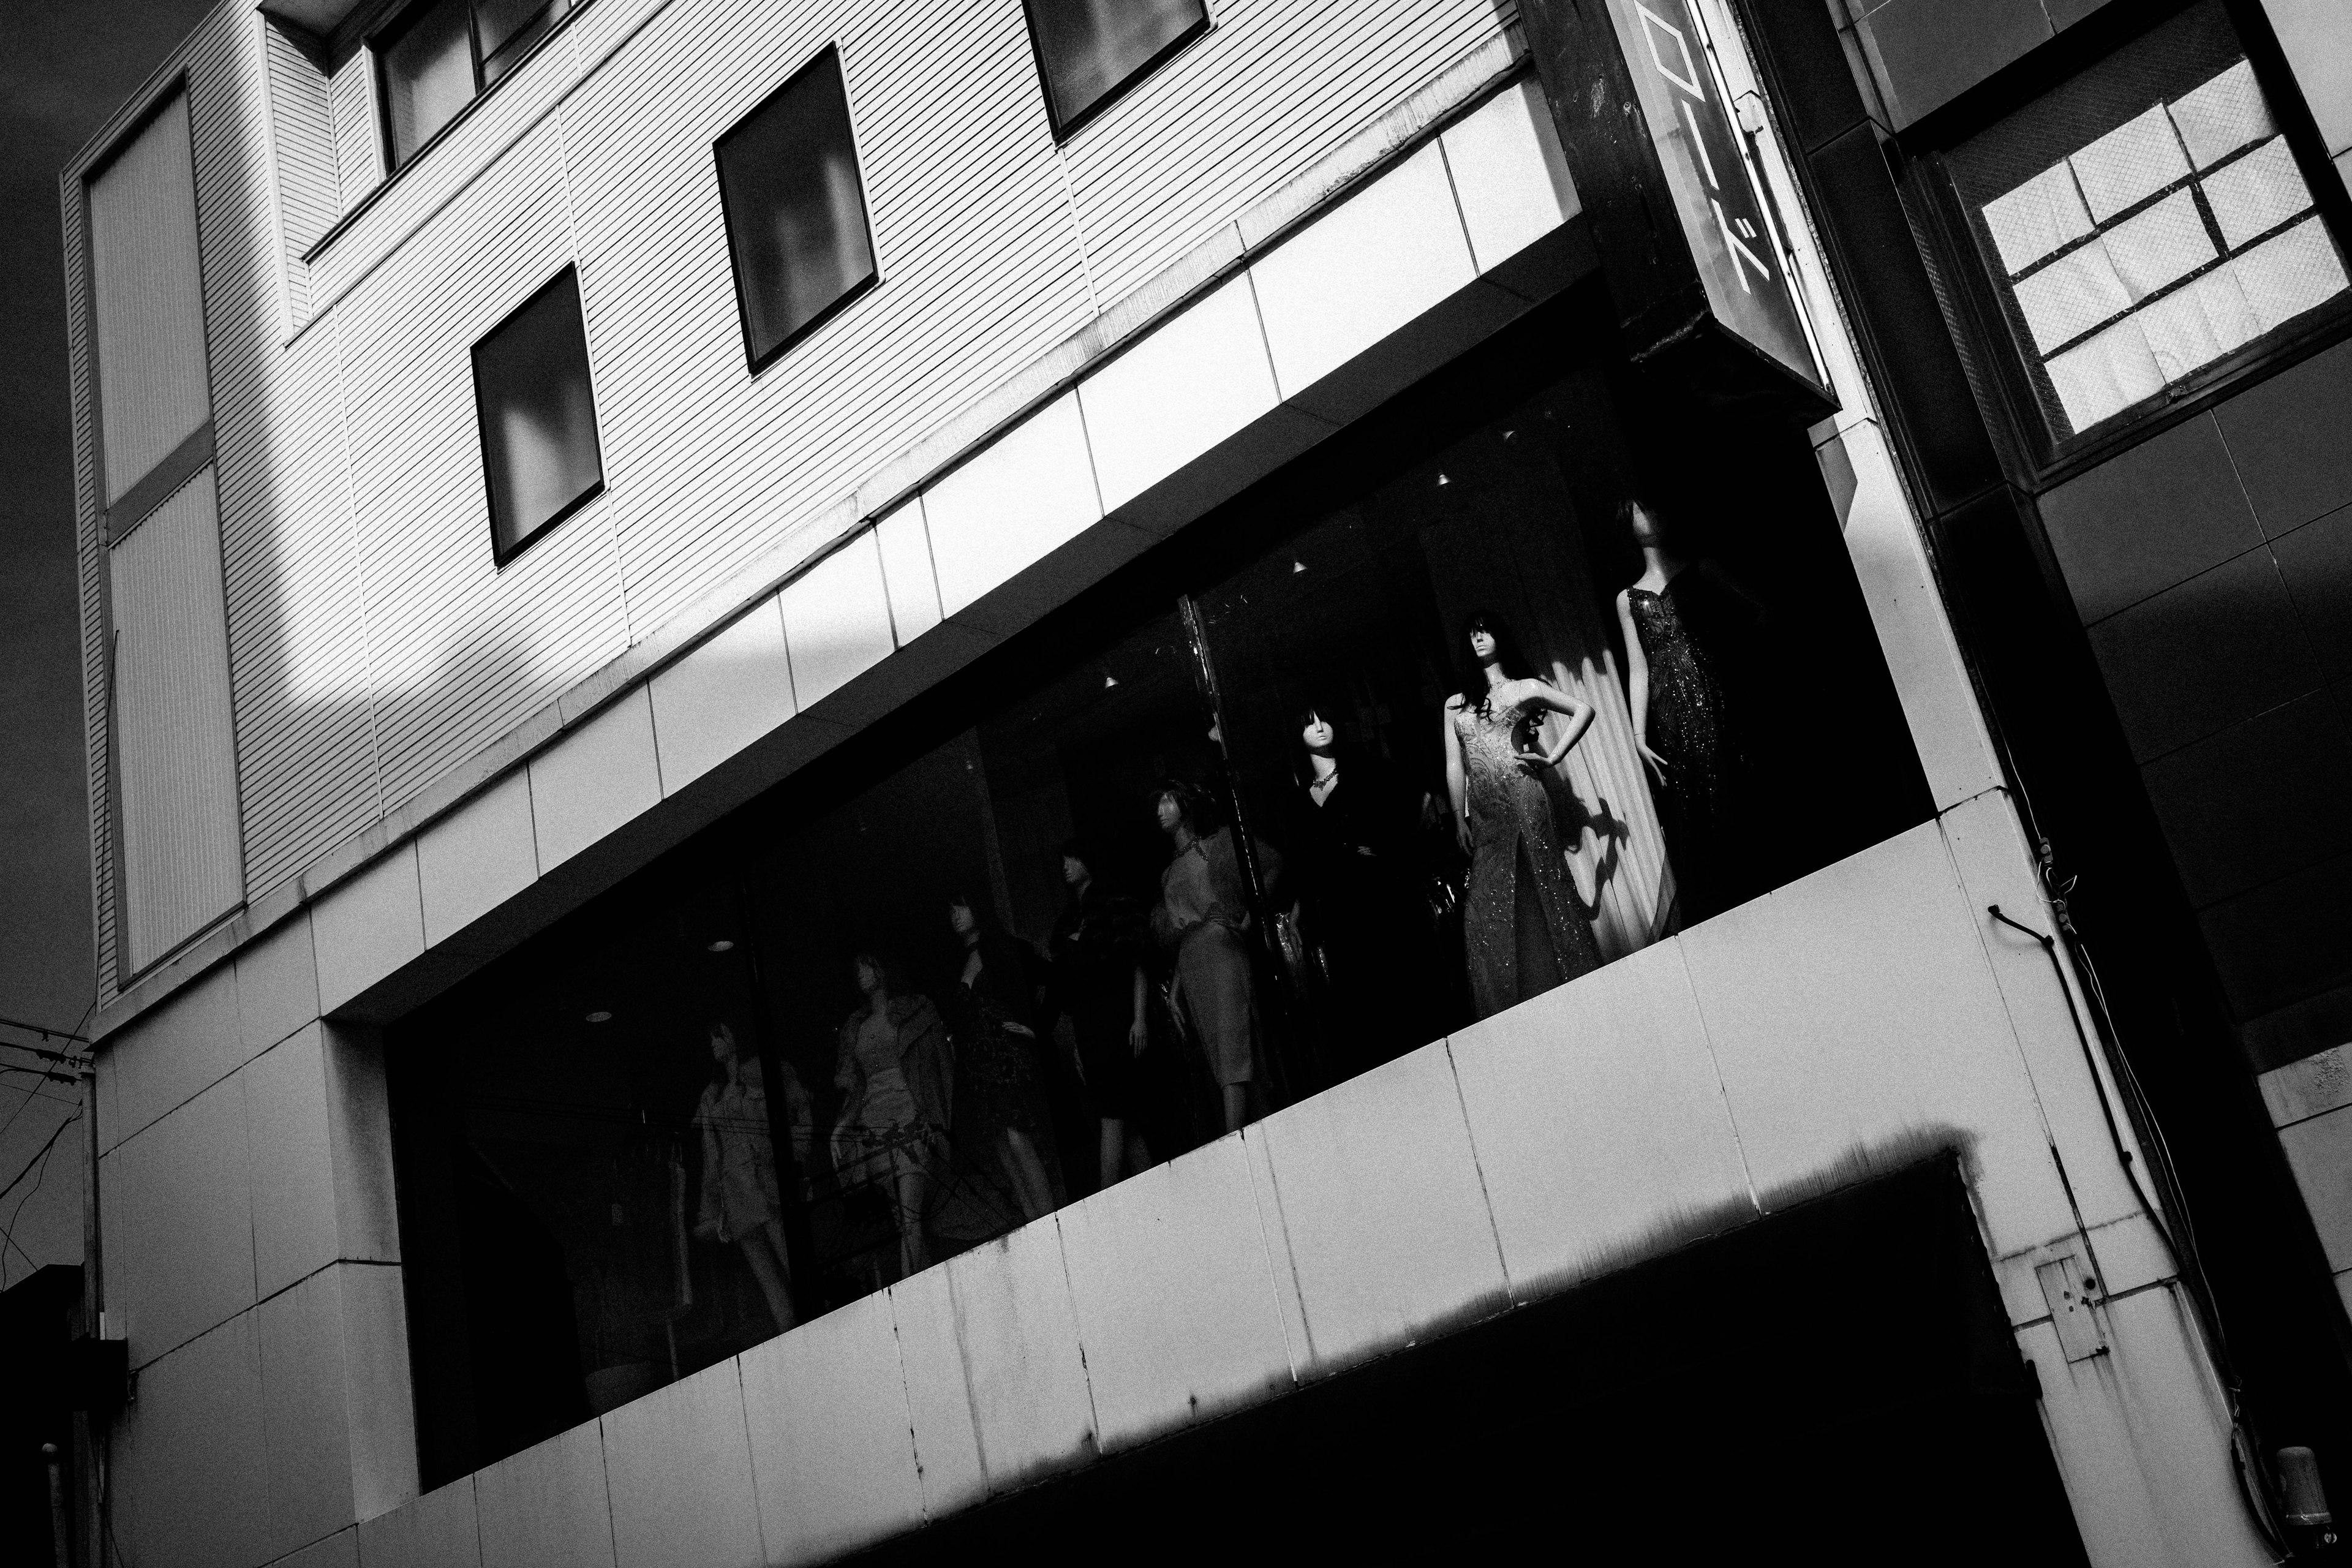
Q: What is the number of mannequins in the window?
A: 8